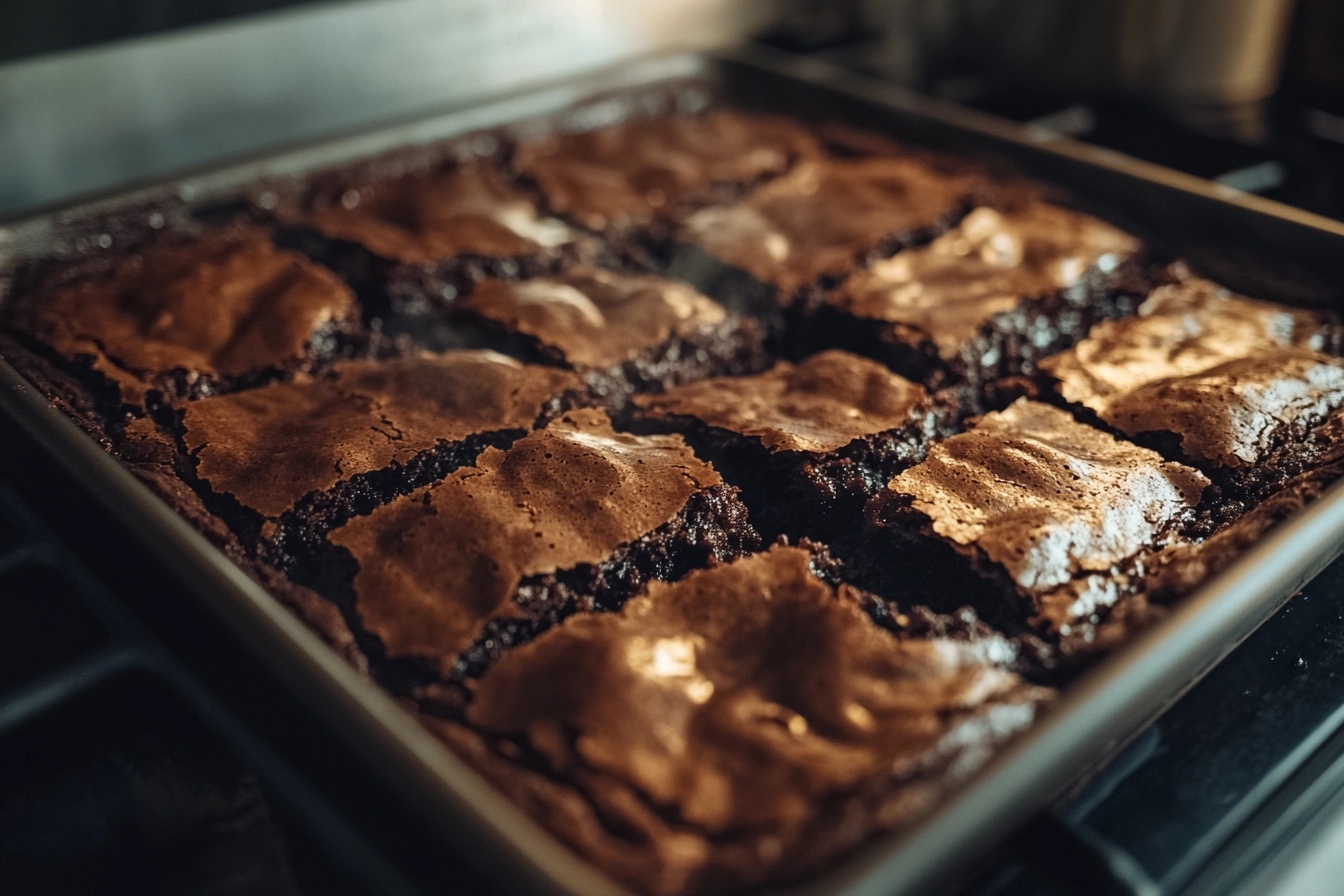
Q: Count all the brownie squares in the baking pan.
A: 12